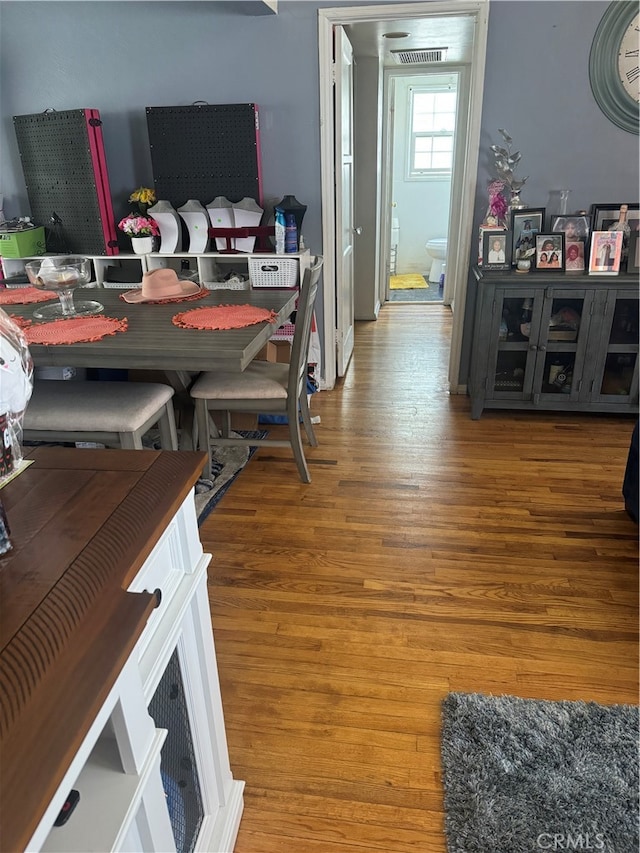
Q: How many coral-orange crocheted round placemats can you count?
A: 5